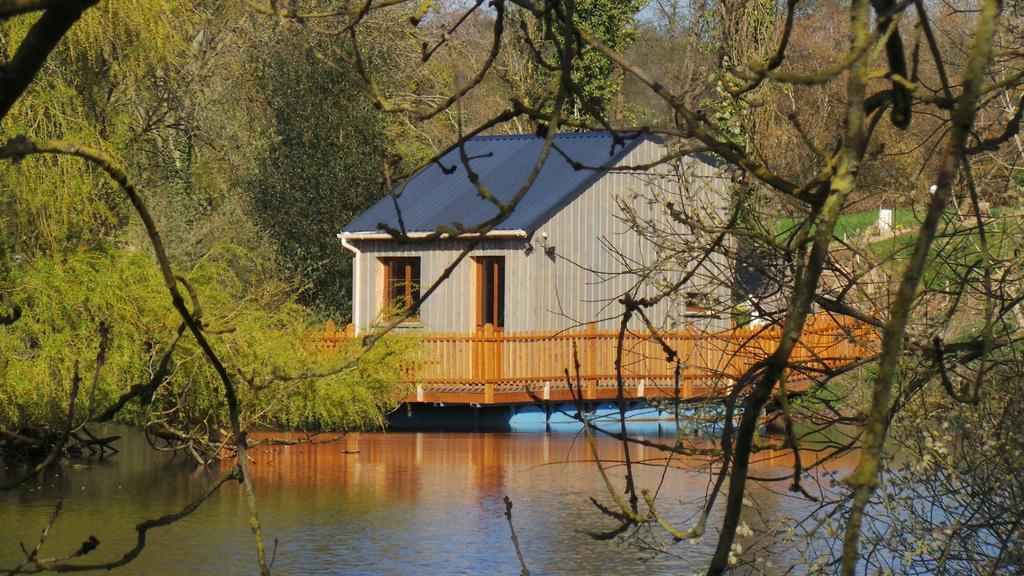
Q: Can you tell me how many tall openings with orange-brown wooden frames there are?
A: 2